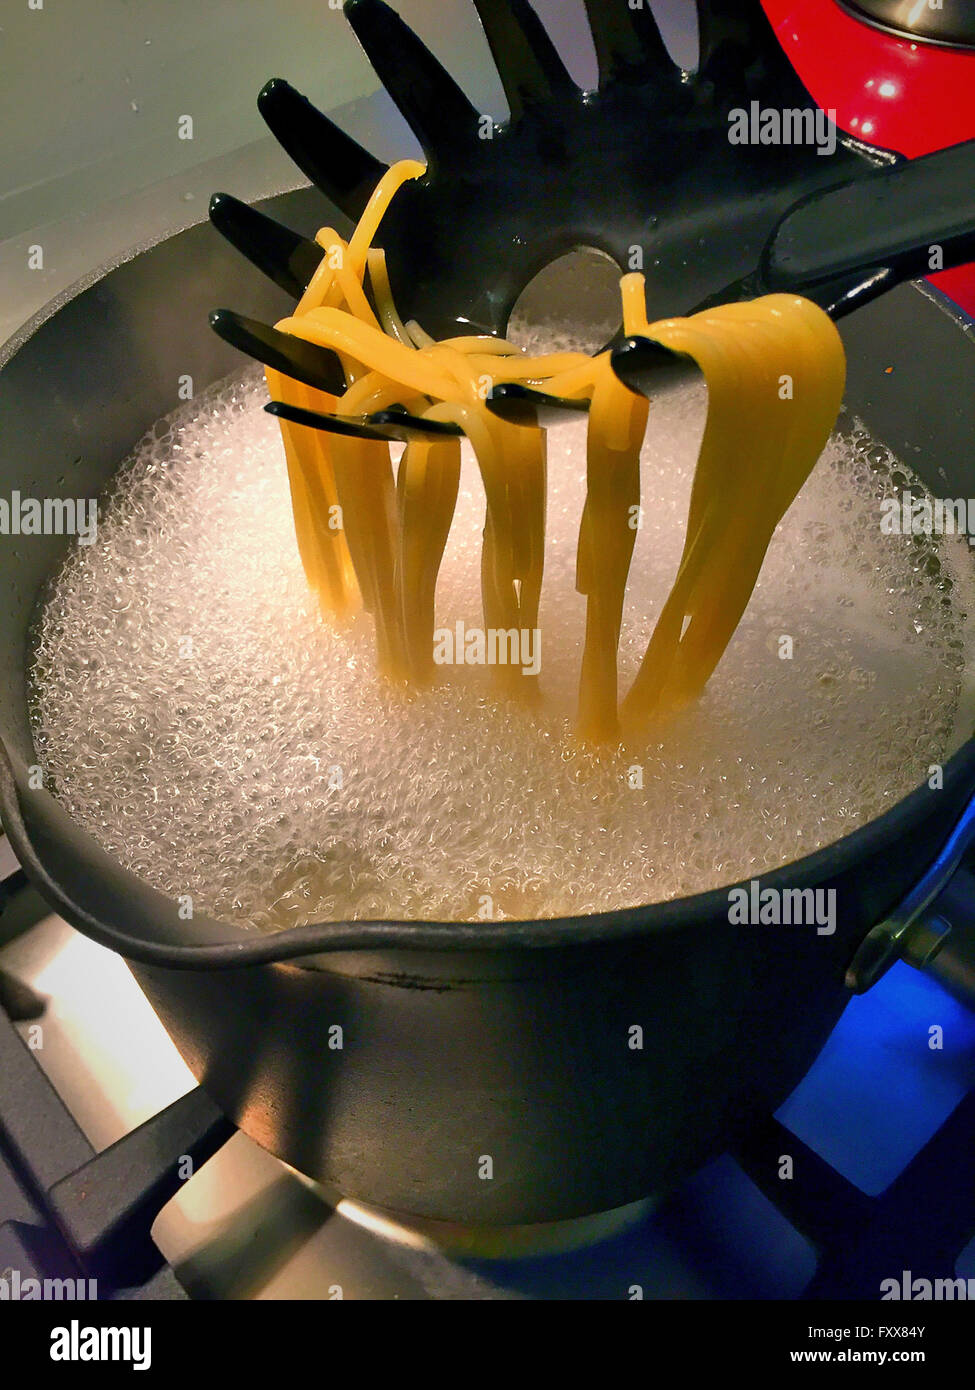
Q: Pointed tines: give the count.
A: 11